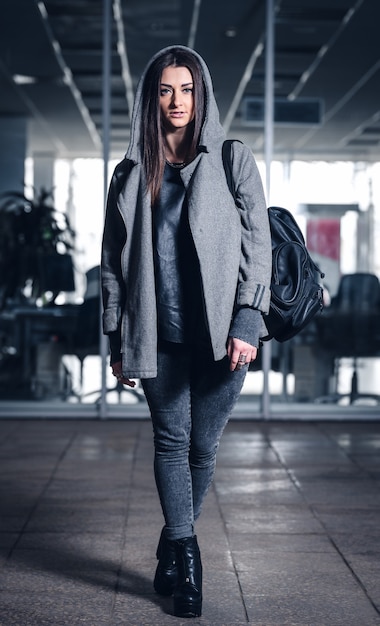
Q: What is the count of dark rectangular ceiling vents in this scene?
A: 1